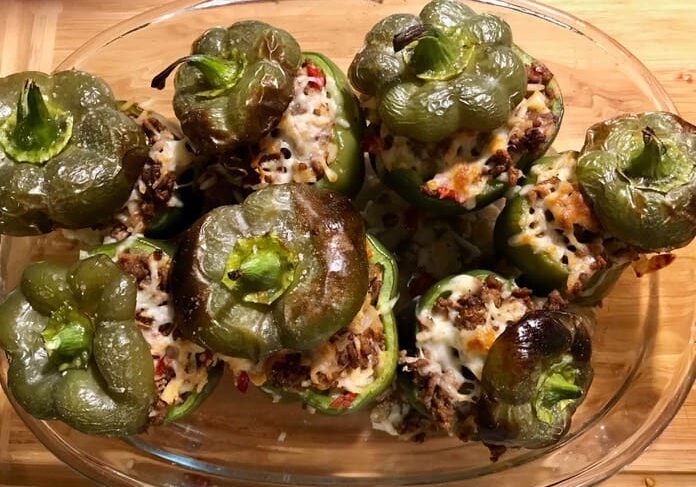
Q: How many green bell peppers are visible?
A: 7